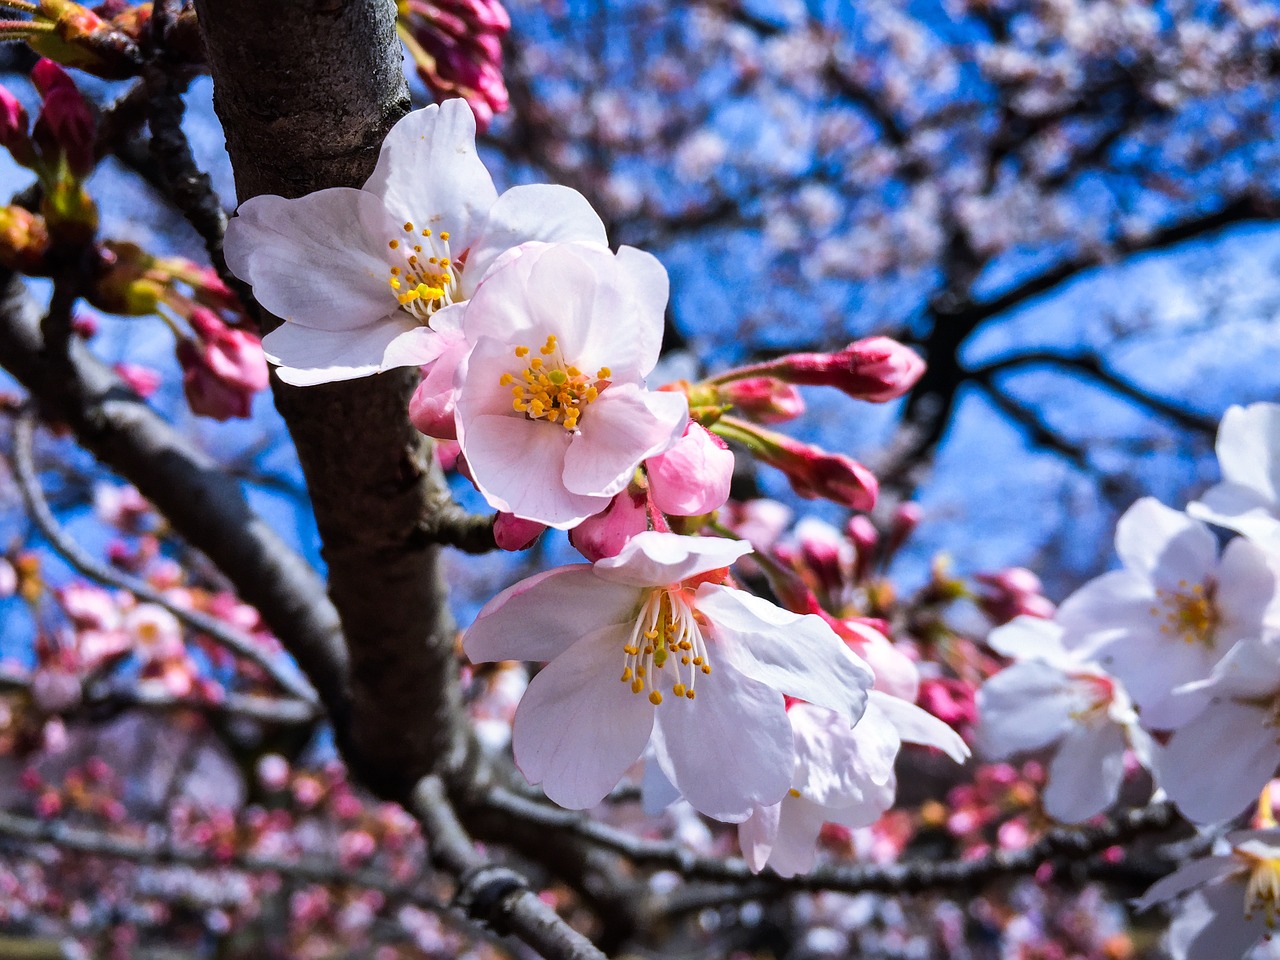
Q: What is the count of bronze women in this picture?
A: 0